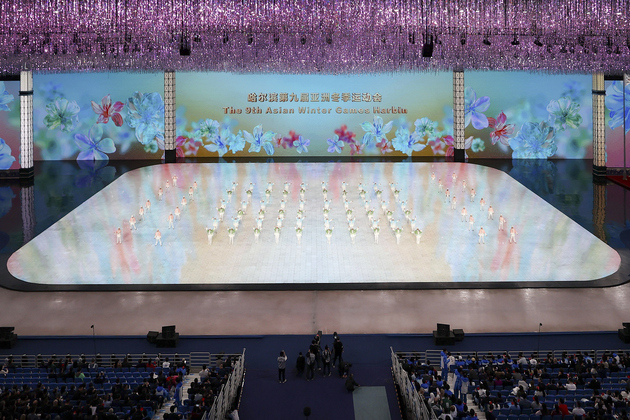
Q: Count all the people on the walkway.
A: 8